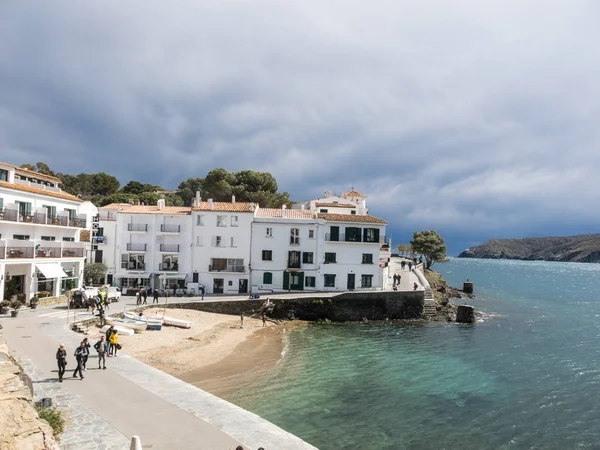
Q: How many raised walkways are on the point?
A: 1